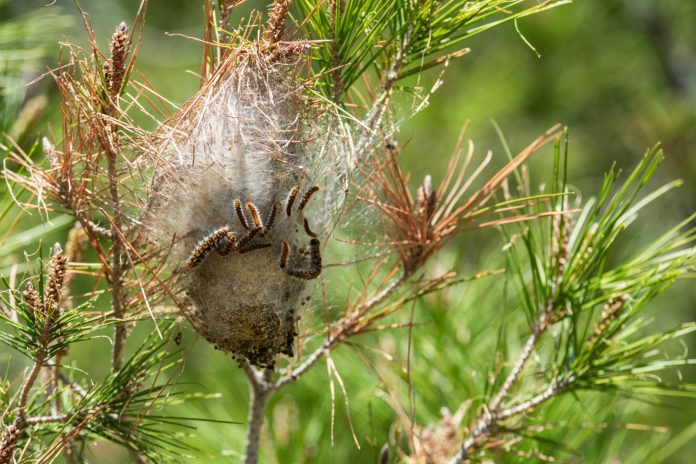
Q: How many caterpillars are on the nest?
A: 12